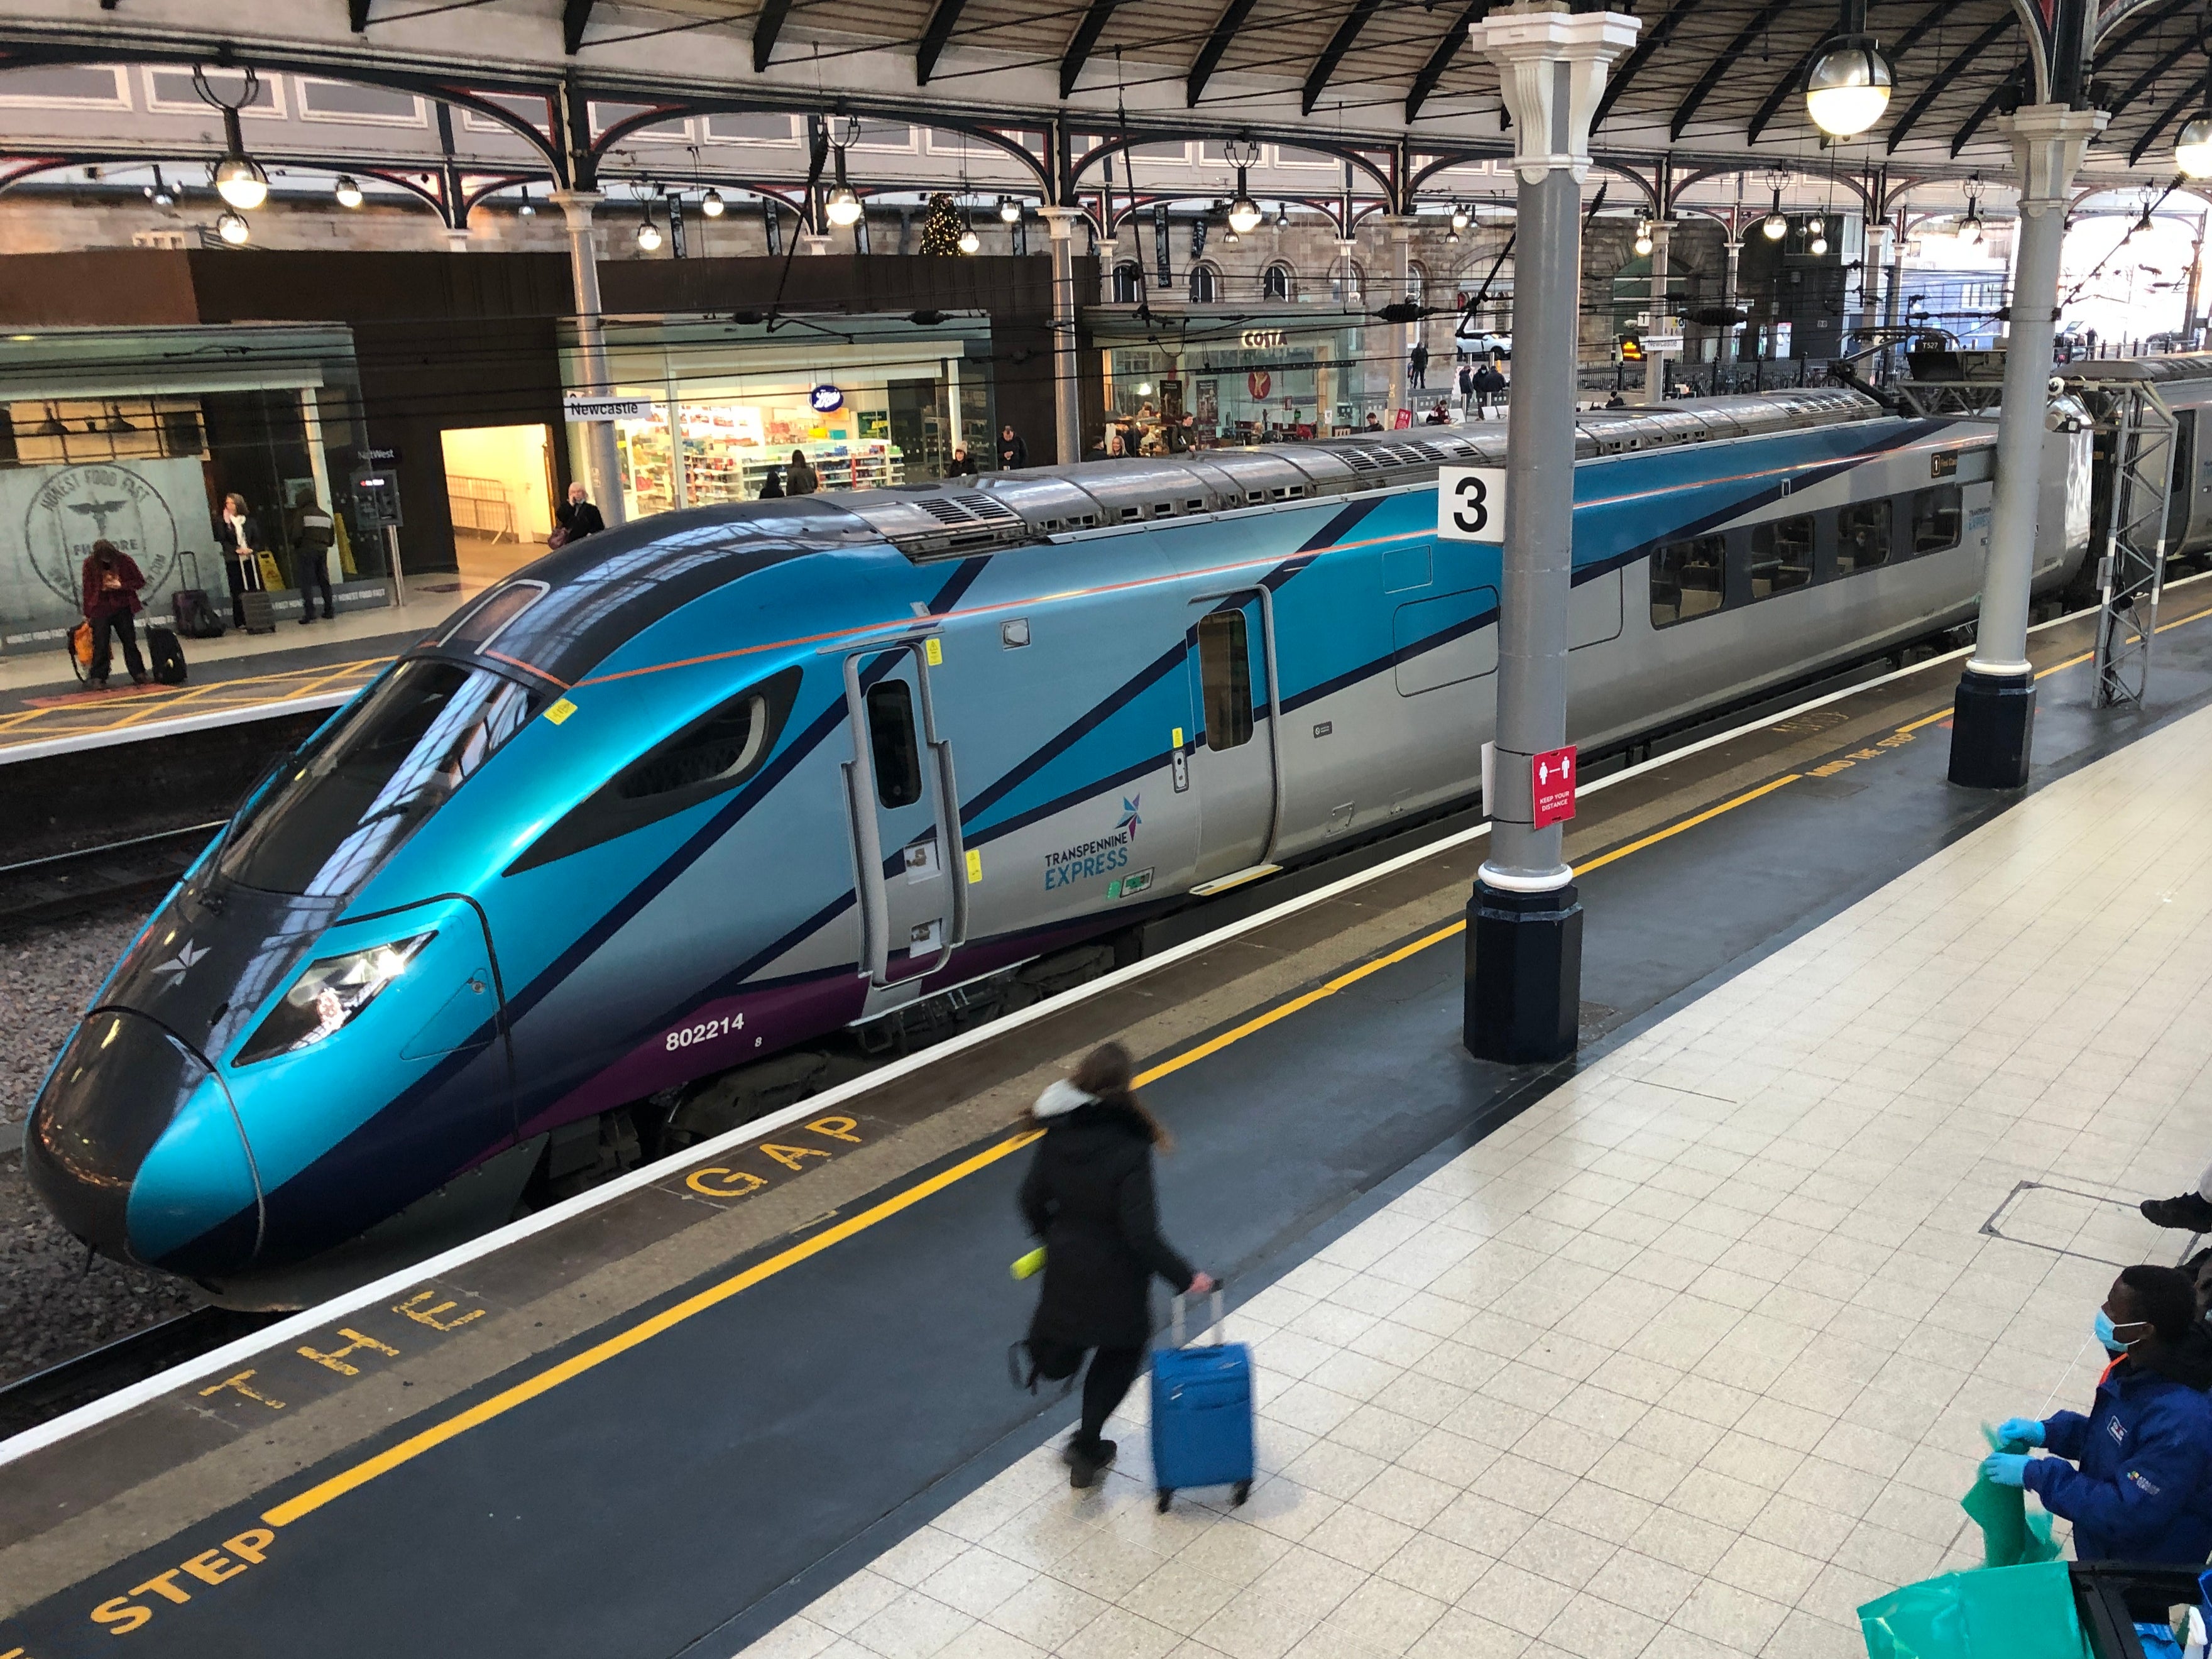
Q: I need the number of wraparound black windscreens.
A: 1